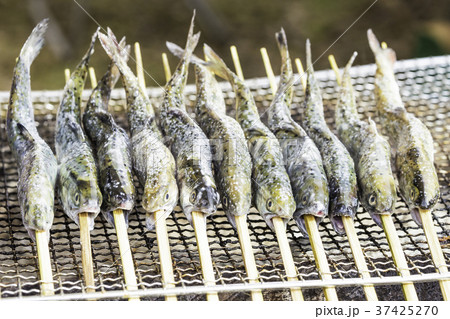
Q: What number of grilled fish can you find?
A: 11